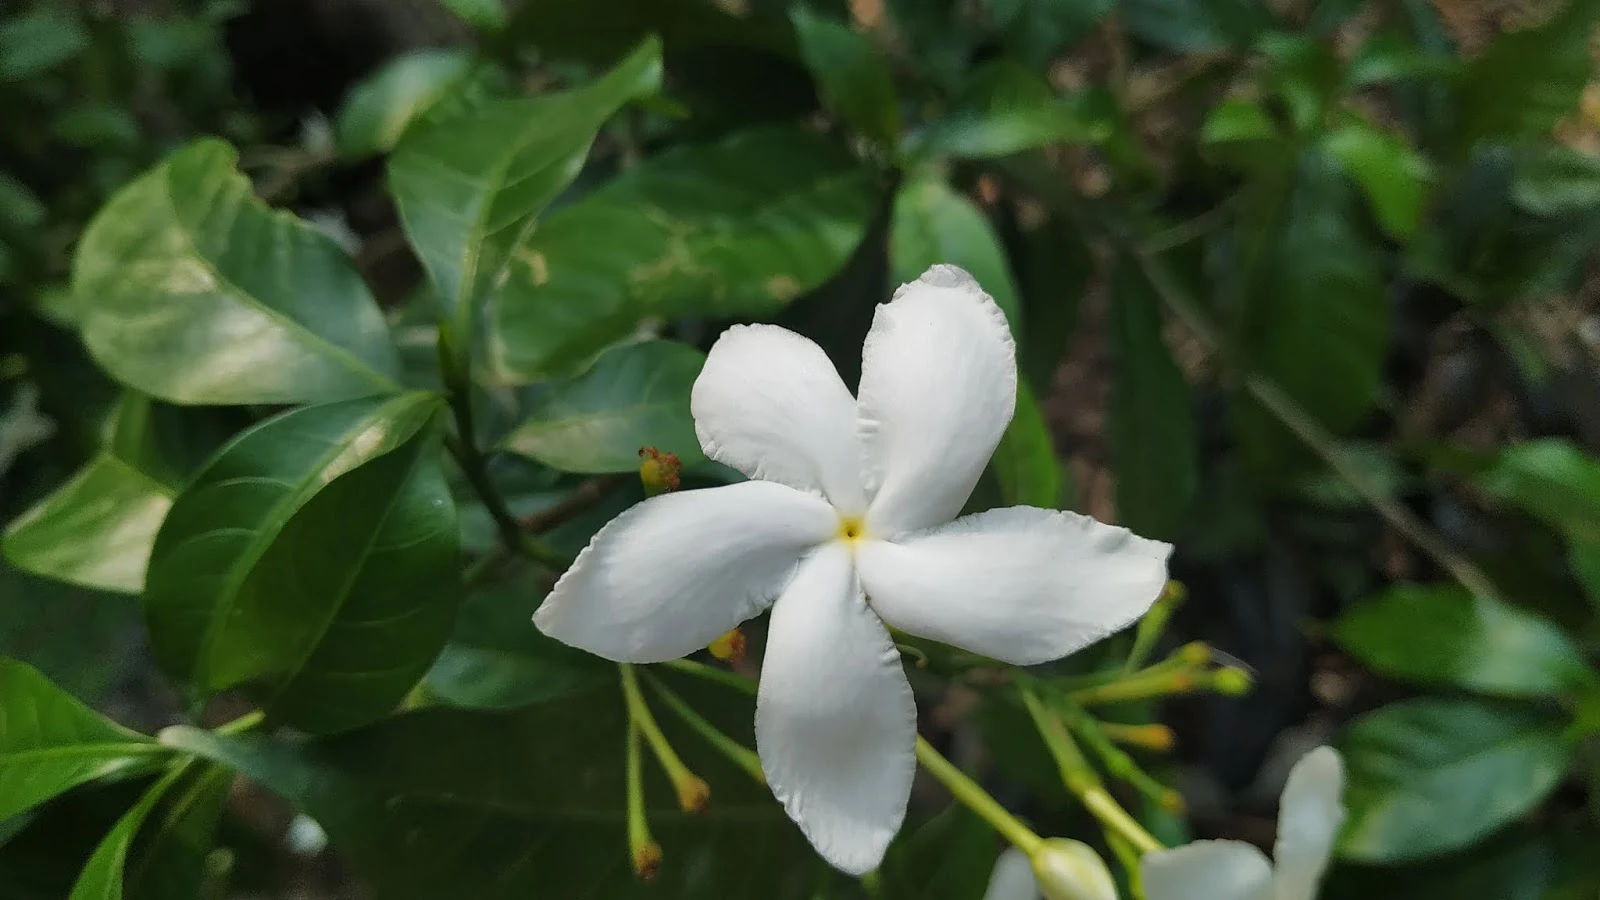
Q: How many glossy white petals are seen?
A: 5